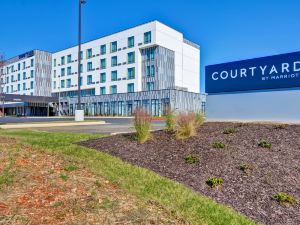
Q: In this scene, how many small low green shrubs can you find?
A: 7